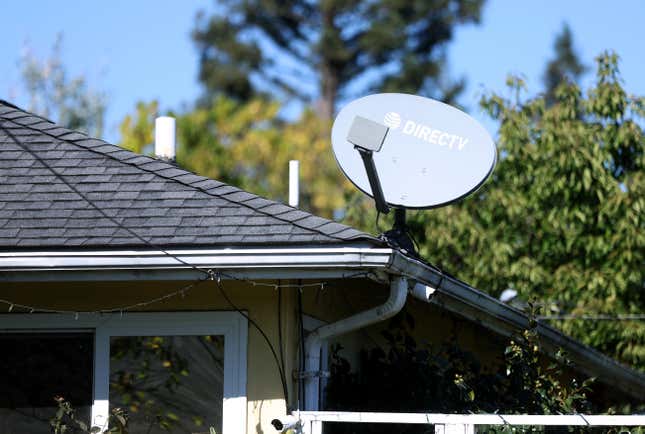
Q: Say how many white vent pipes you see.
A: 2